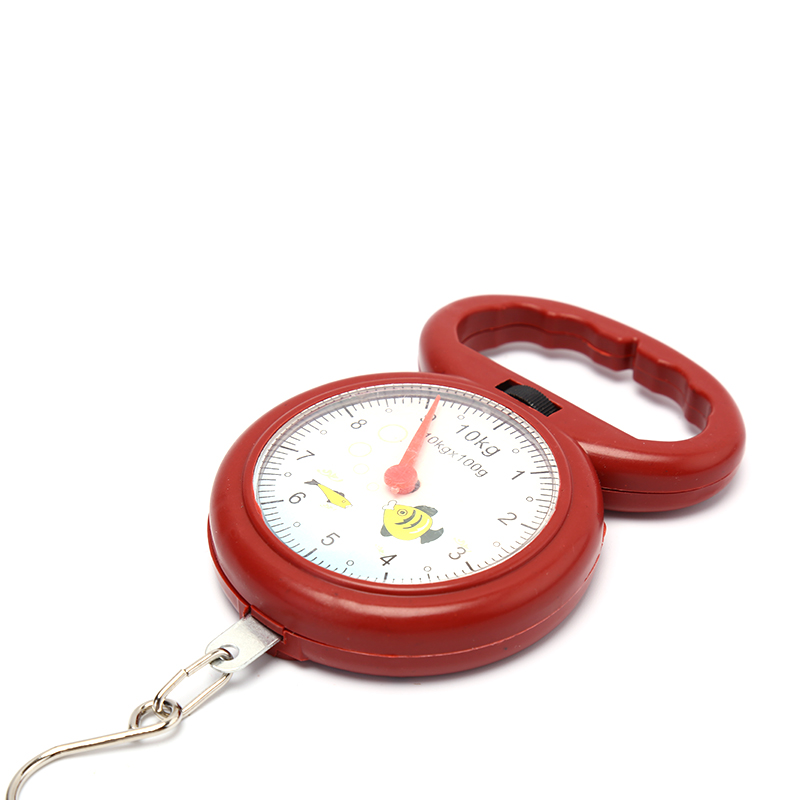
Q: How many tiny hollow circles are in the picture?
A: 10